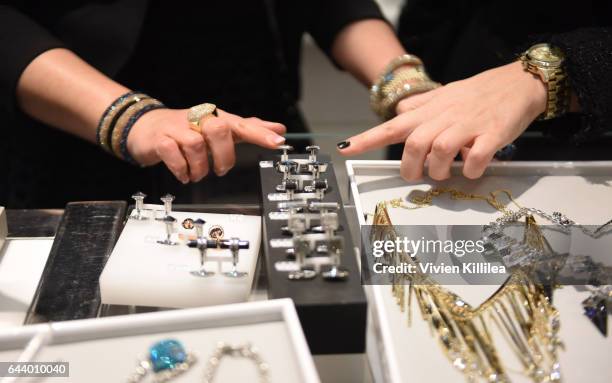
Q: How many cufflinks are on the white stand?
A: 8